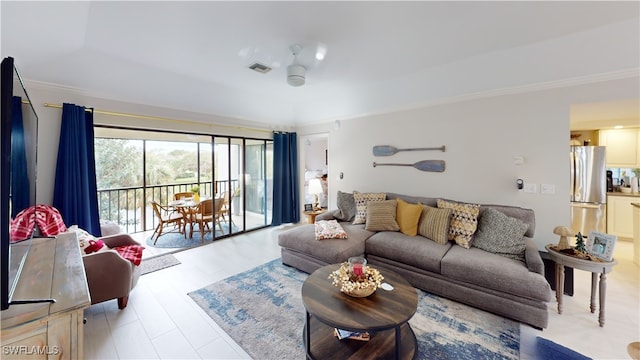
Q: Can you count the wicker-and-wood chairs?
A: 4